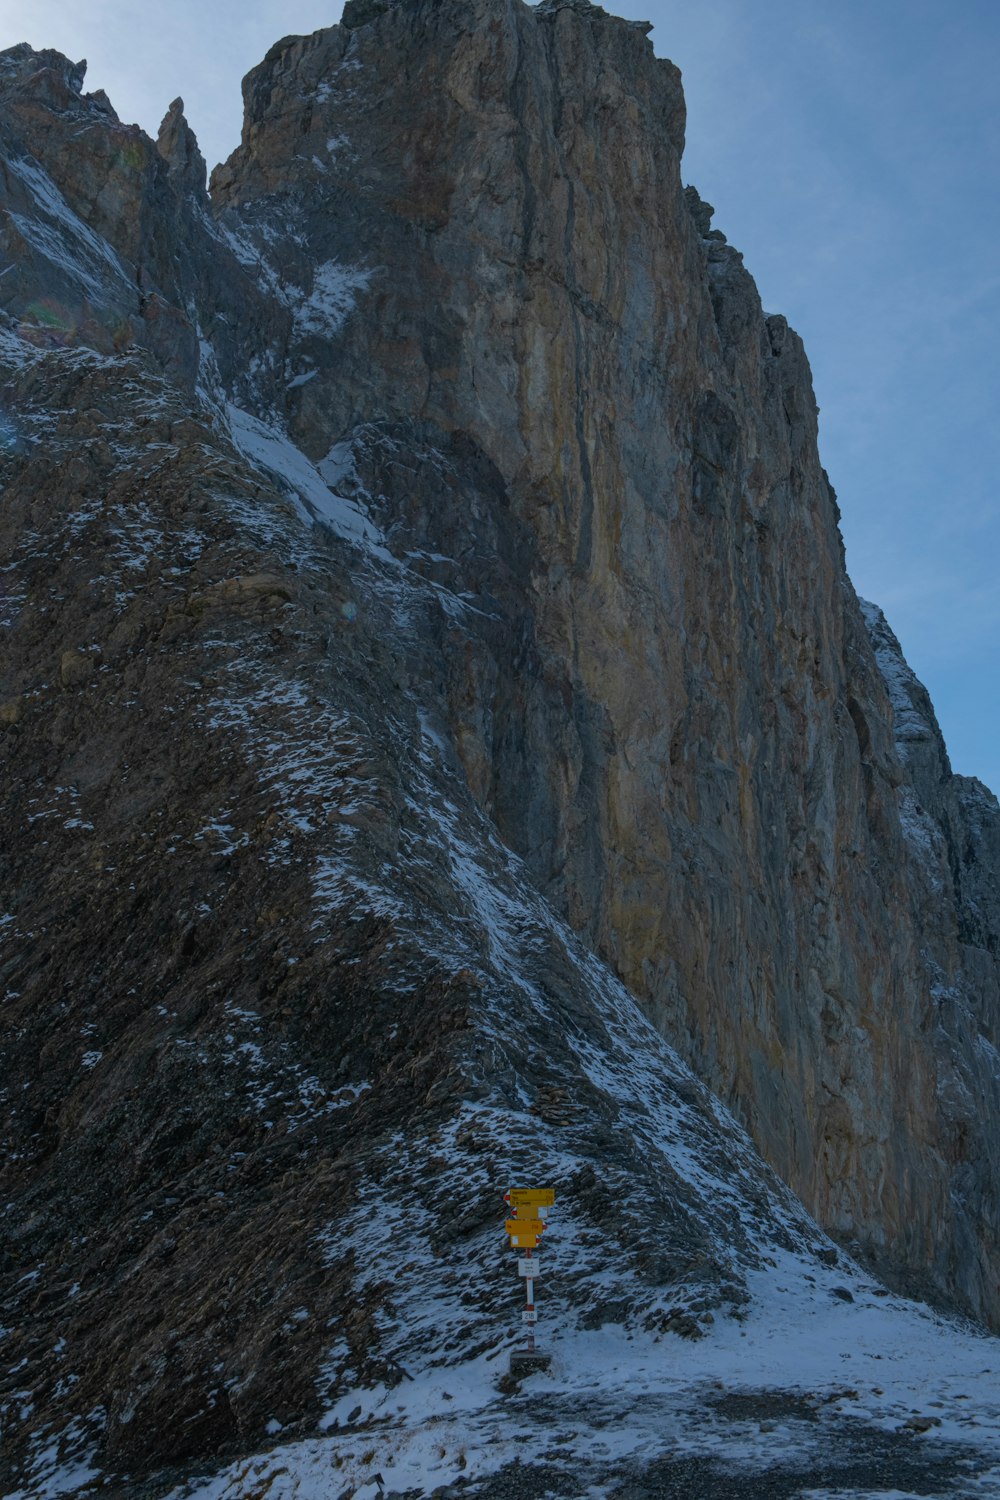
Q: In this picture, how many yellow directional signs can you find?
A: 4